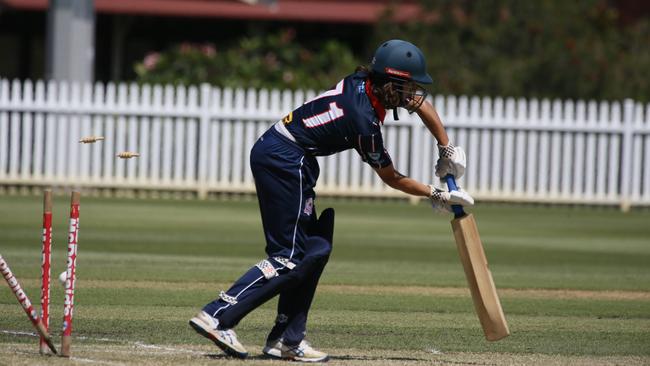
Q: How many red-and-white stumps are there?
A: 3